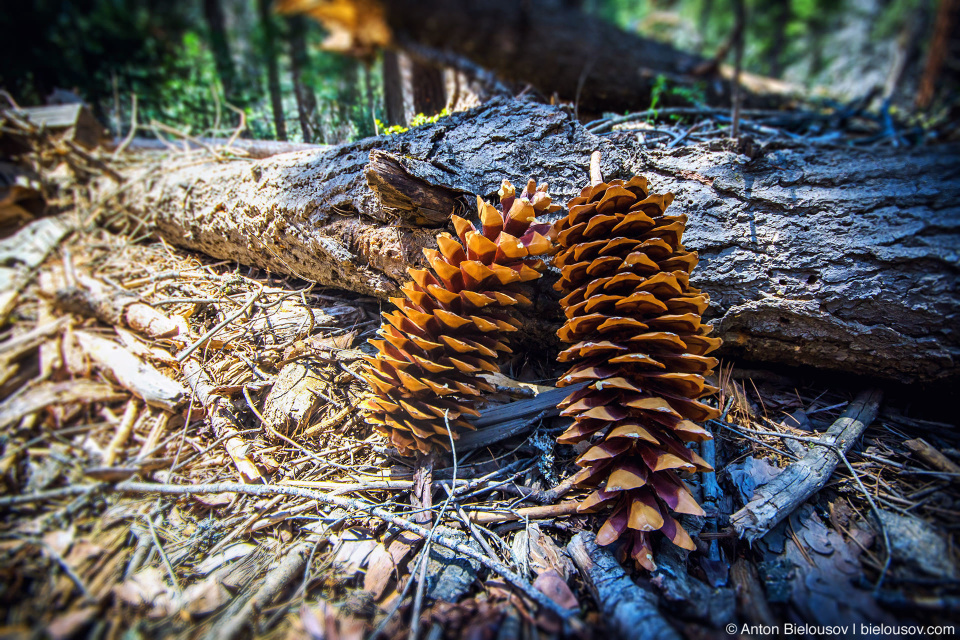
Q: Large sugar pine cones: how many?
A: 2